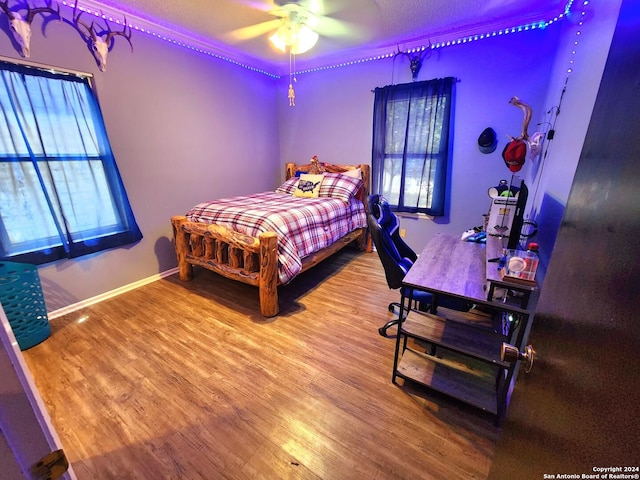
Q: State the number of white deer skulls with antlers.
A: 2